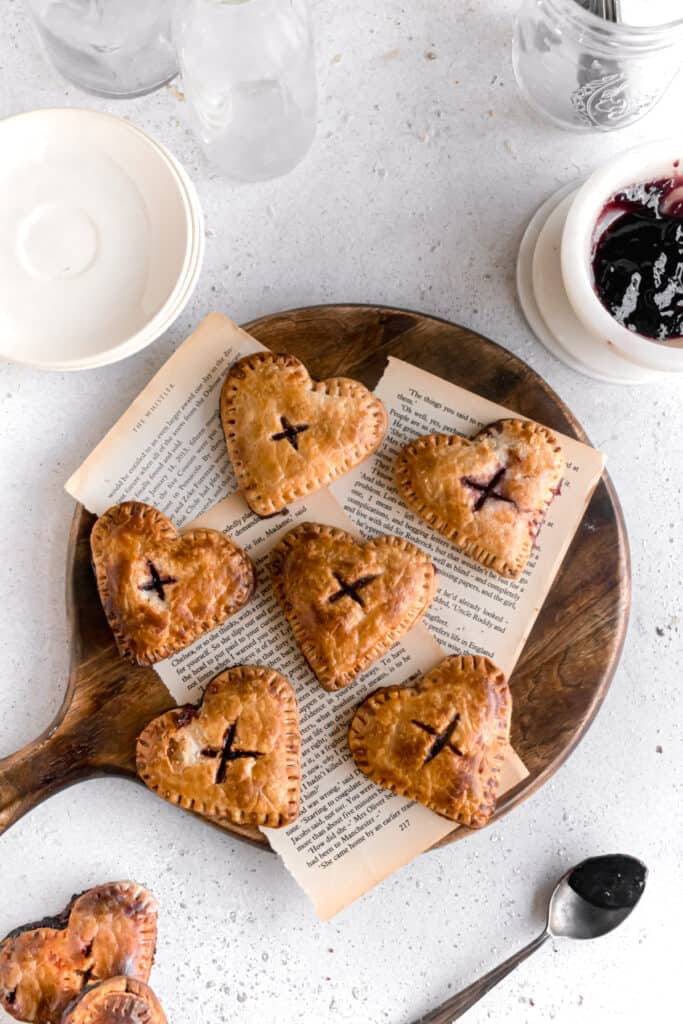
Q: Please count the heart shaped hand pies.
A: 8